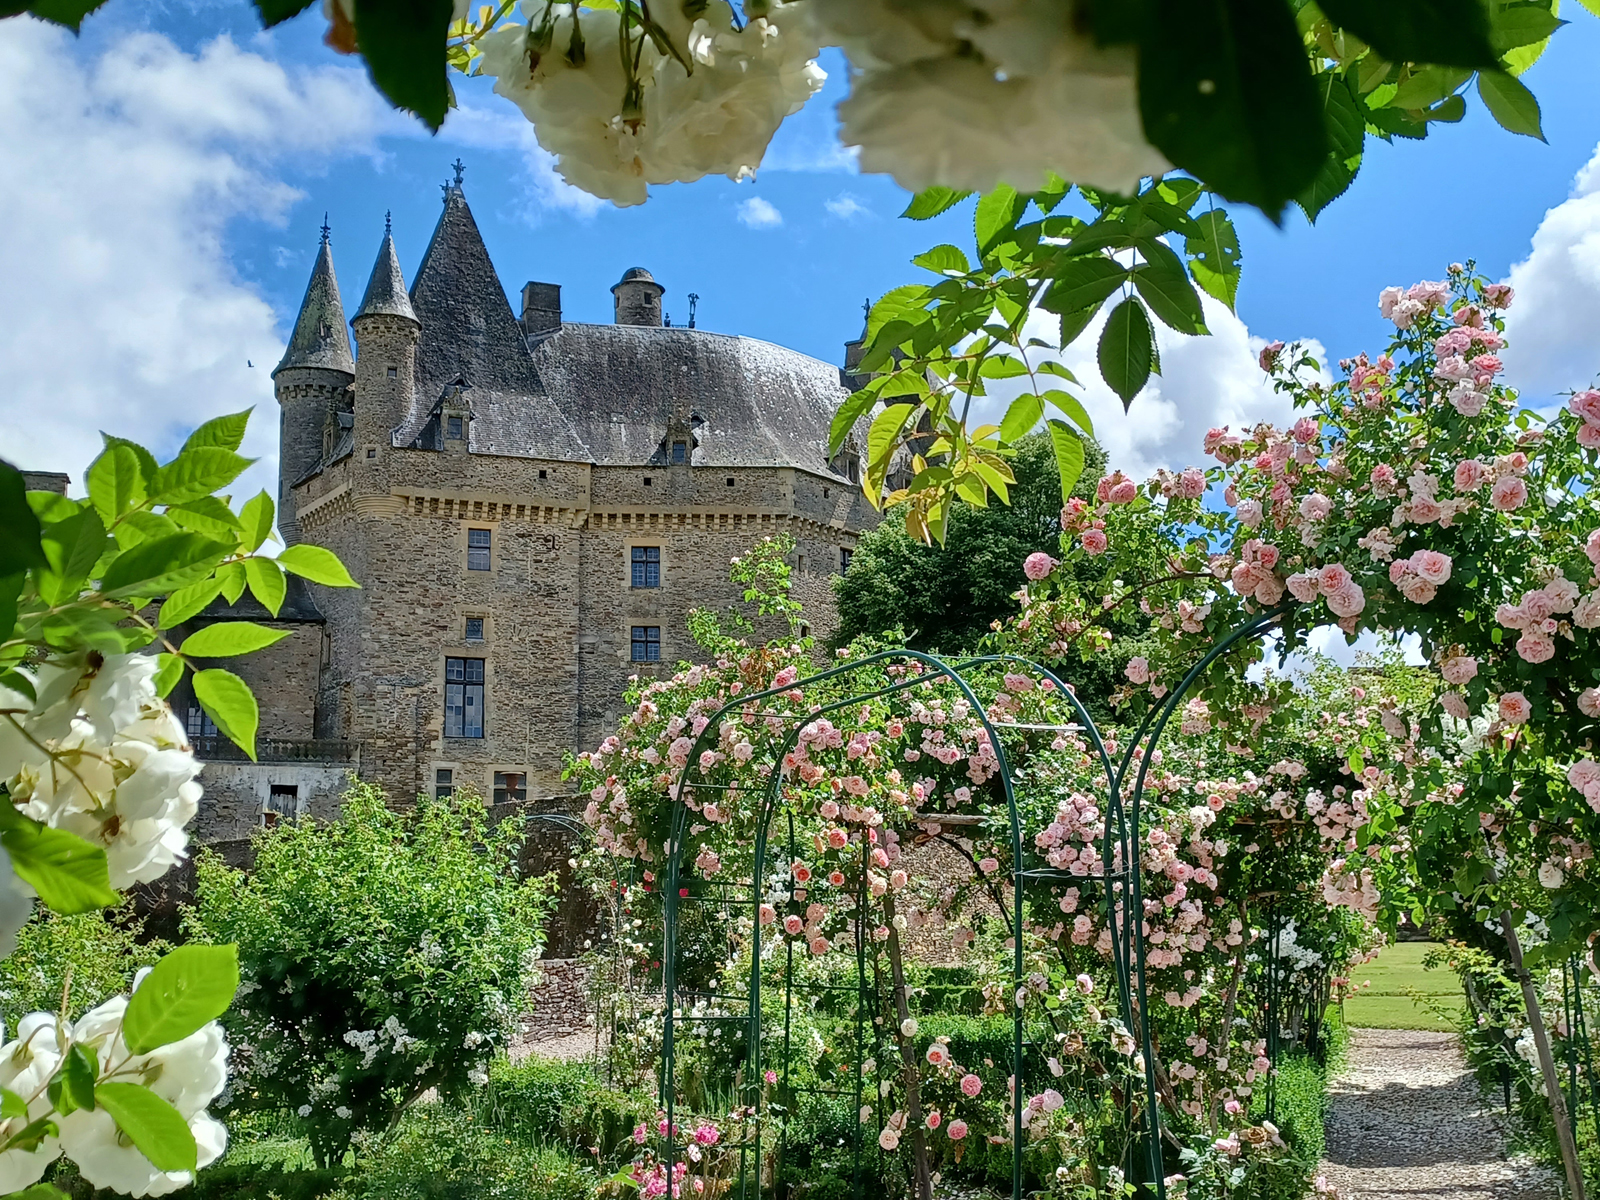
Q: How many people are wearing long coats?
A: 0